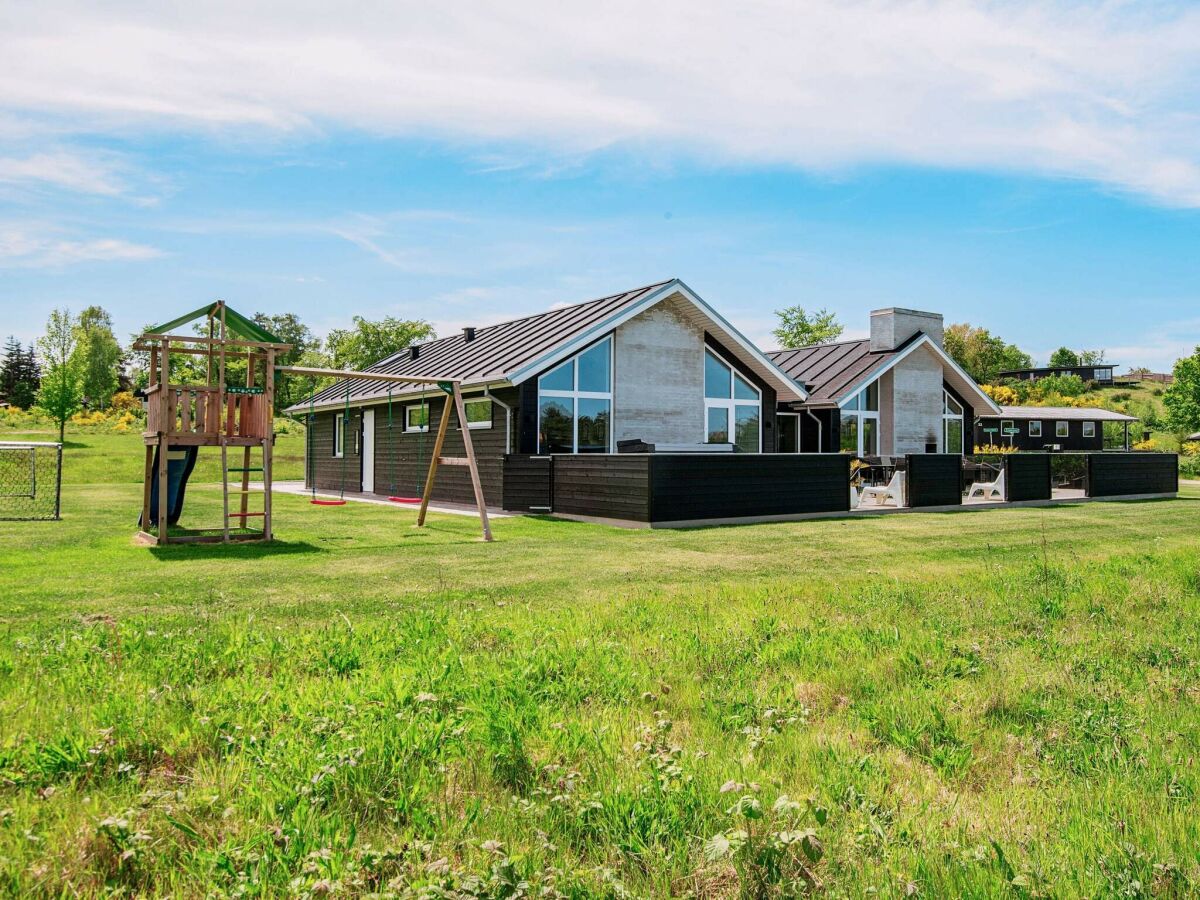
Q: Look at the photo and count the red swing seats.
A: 2